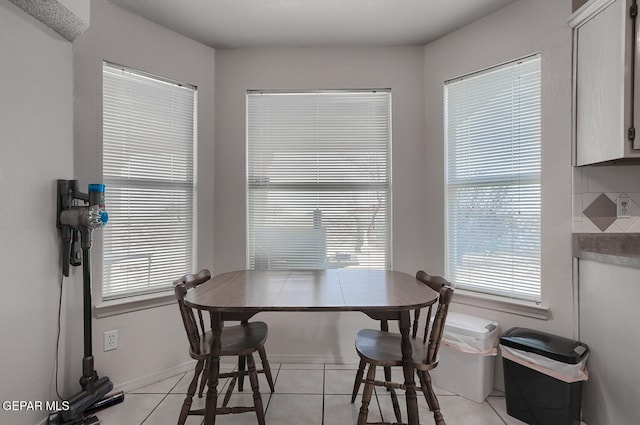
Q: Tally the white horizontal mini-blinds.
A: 3